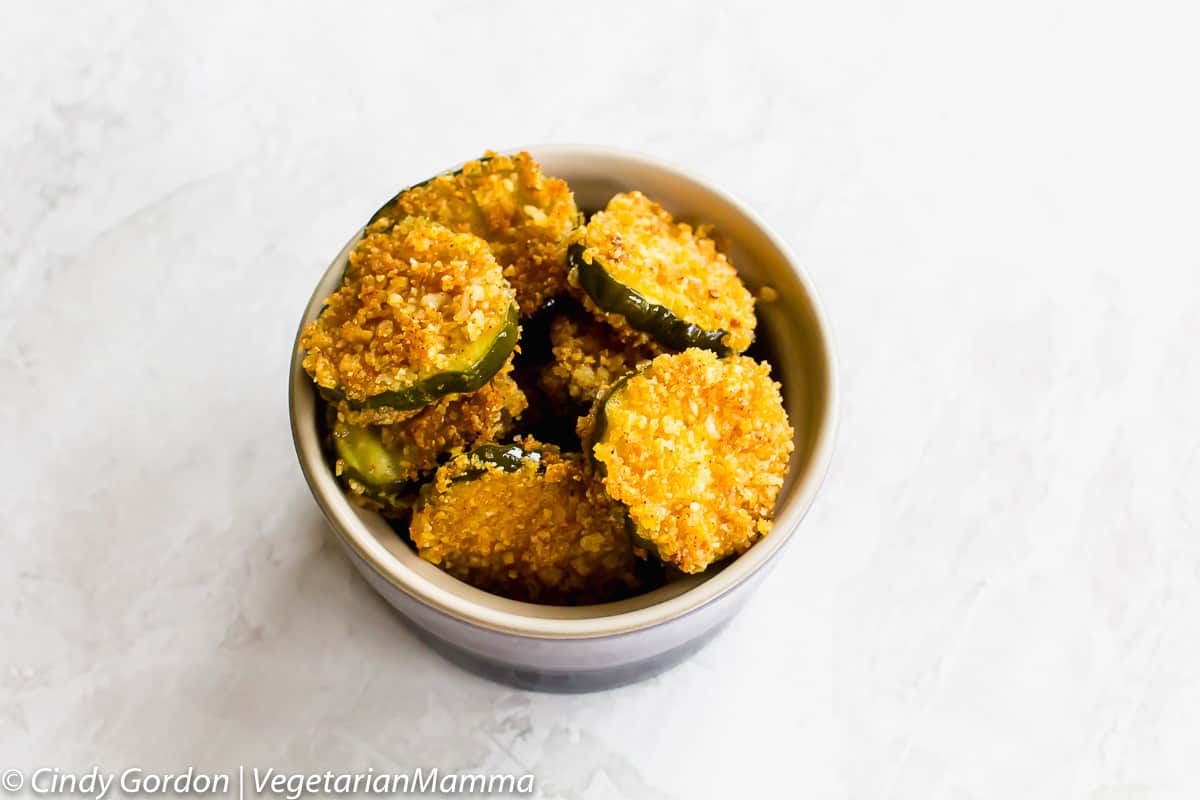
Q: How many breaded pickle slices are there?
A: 7